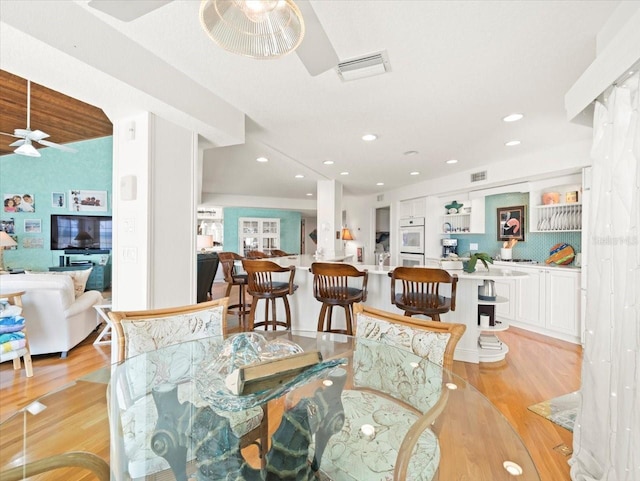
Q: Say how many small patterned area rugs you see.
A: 1